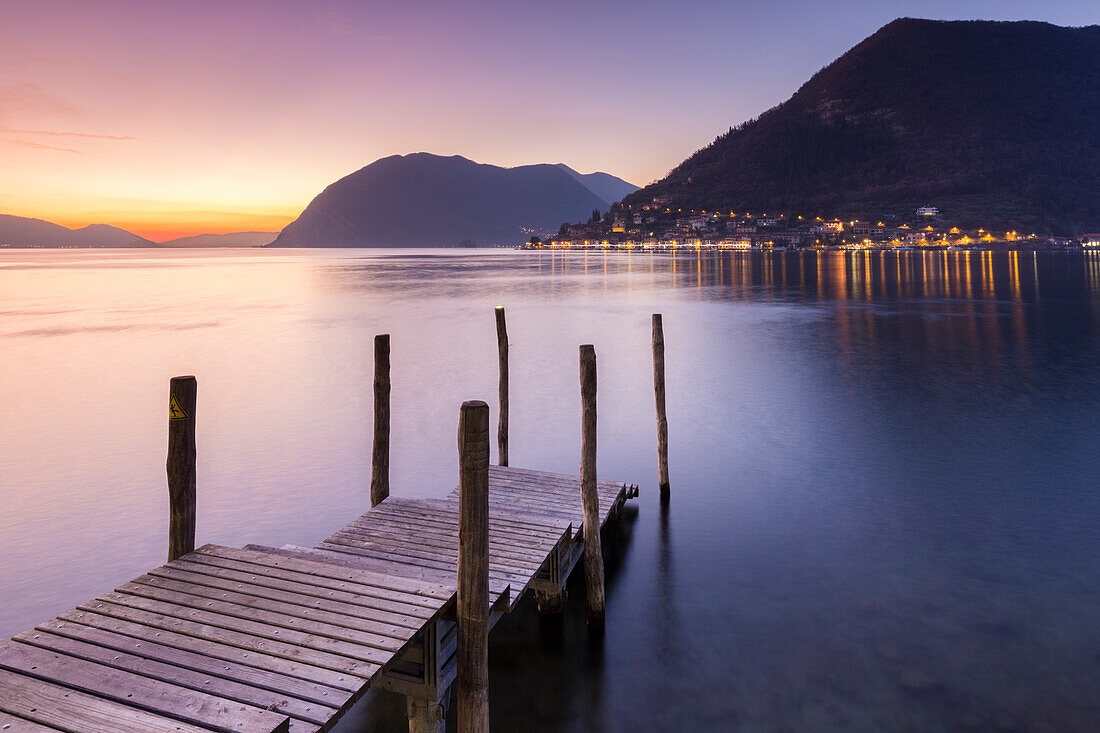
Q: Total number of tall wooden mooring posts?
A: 6